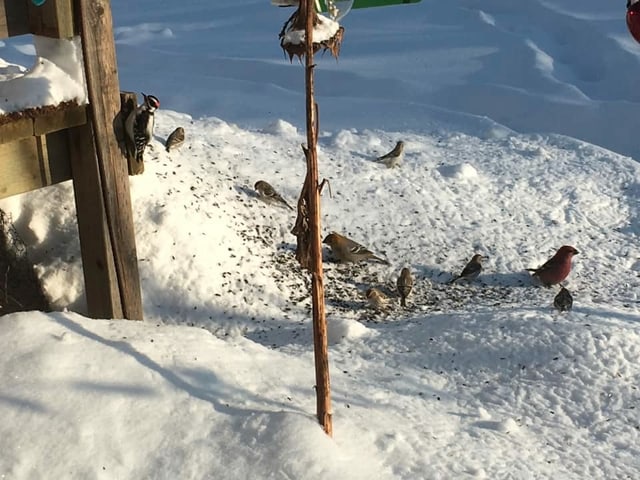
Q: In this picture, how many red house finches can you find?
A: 1